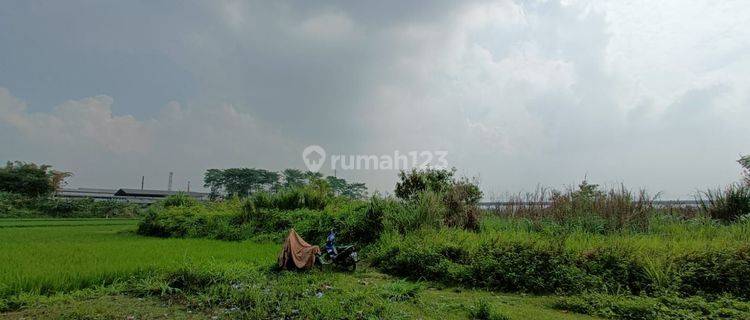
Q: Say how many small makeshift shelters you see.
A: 1